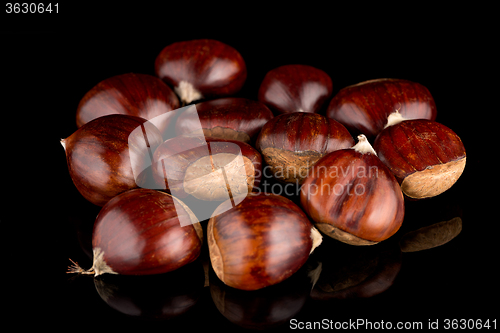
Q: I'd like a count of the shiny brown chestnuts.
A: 12